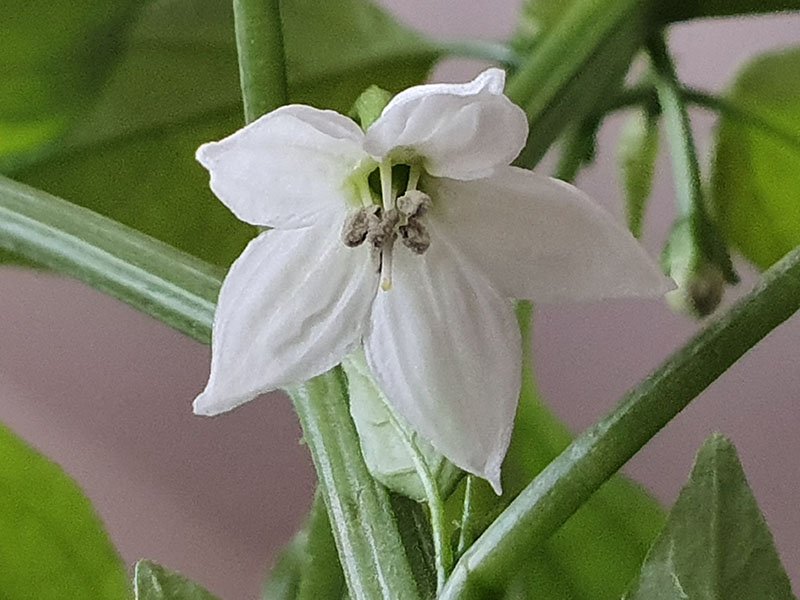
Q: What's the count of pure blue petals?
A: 0